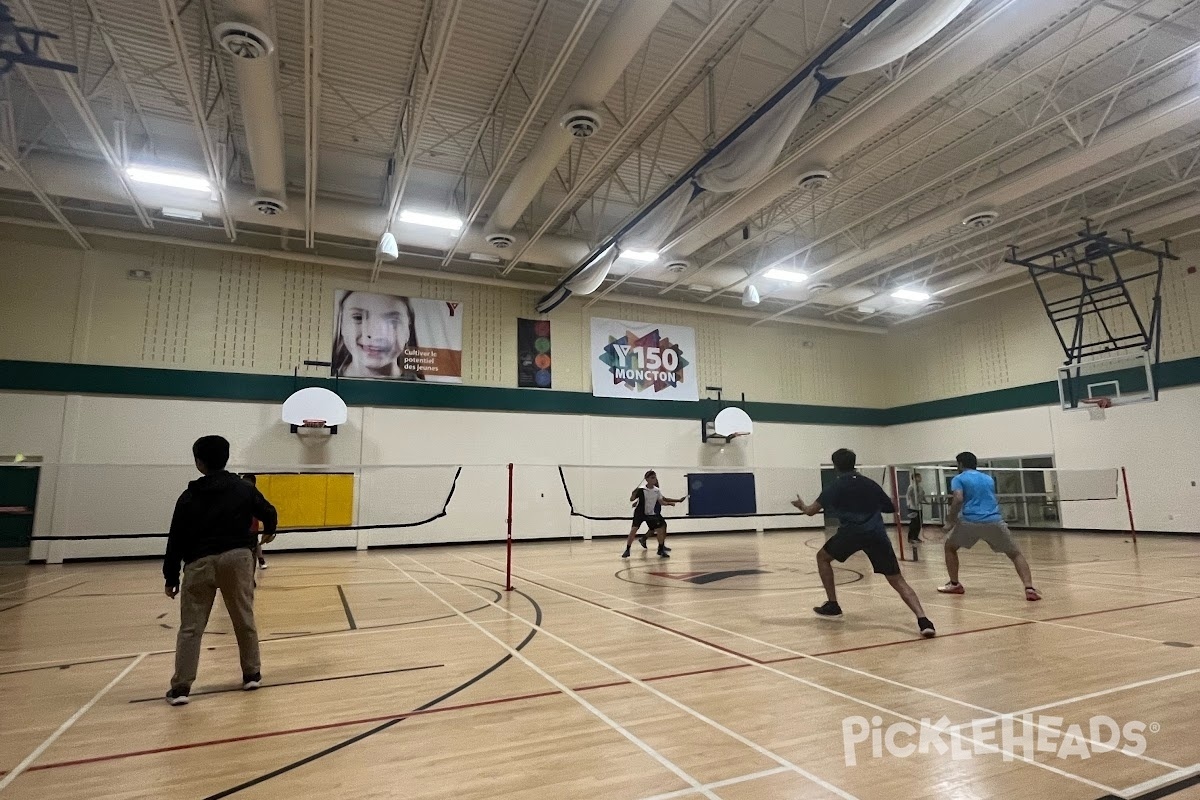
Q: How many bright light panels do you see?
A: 5